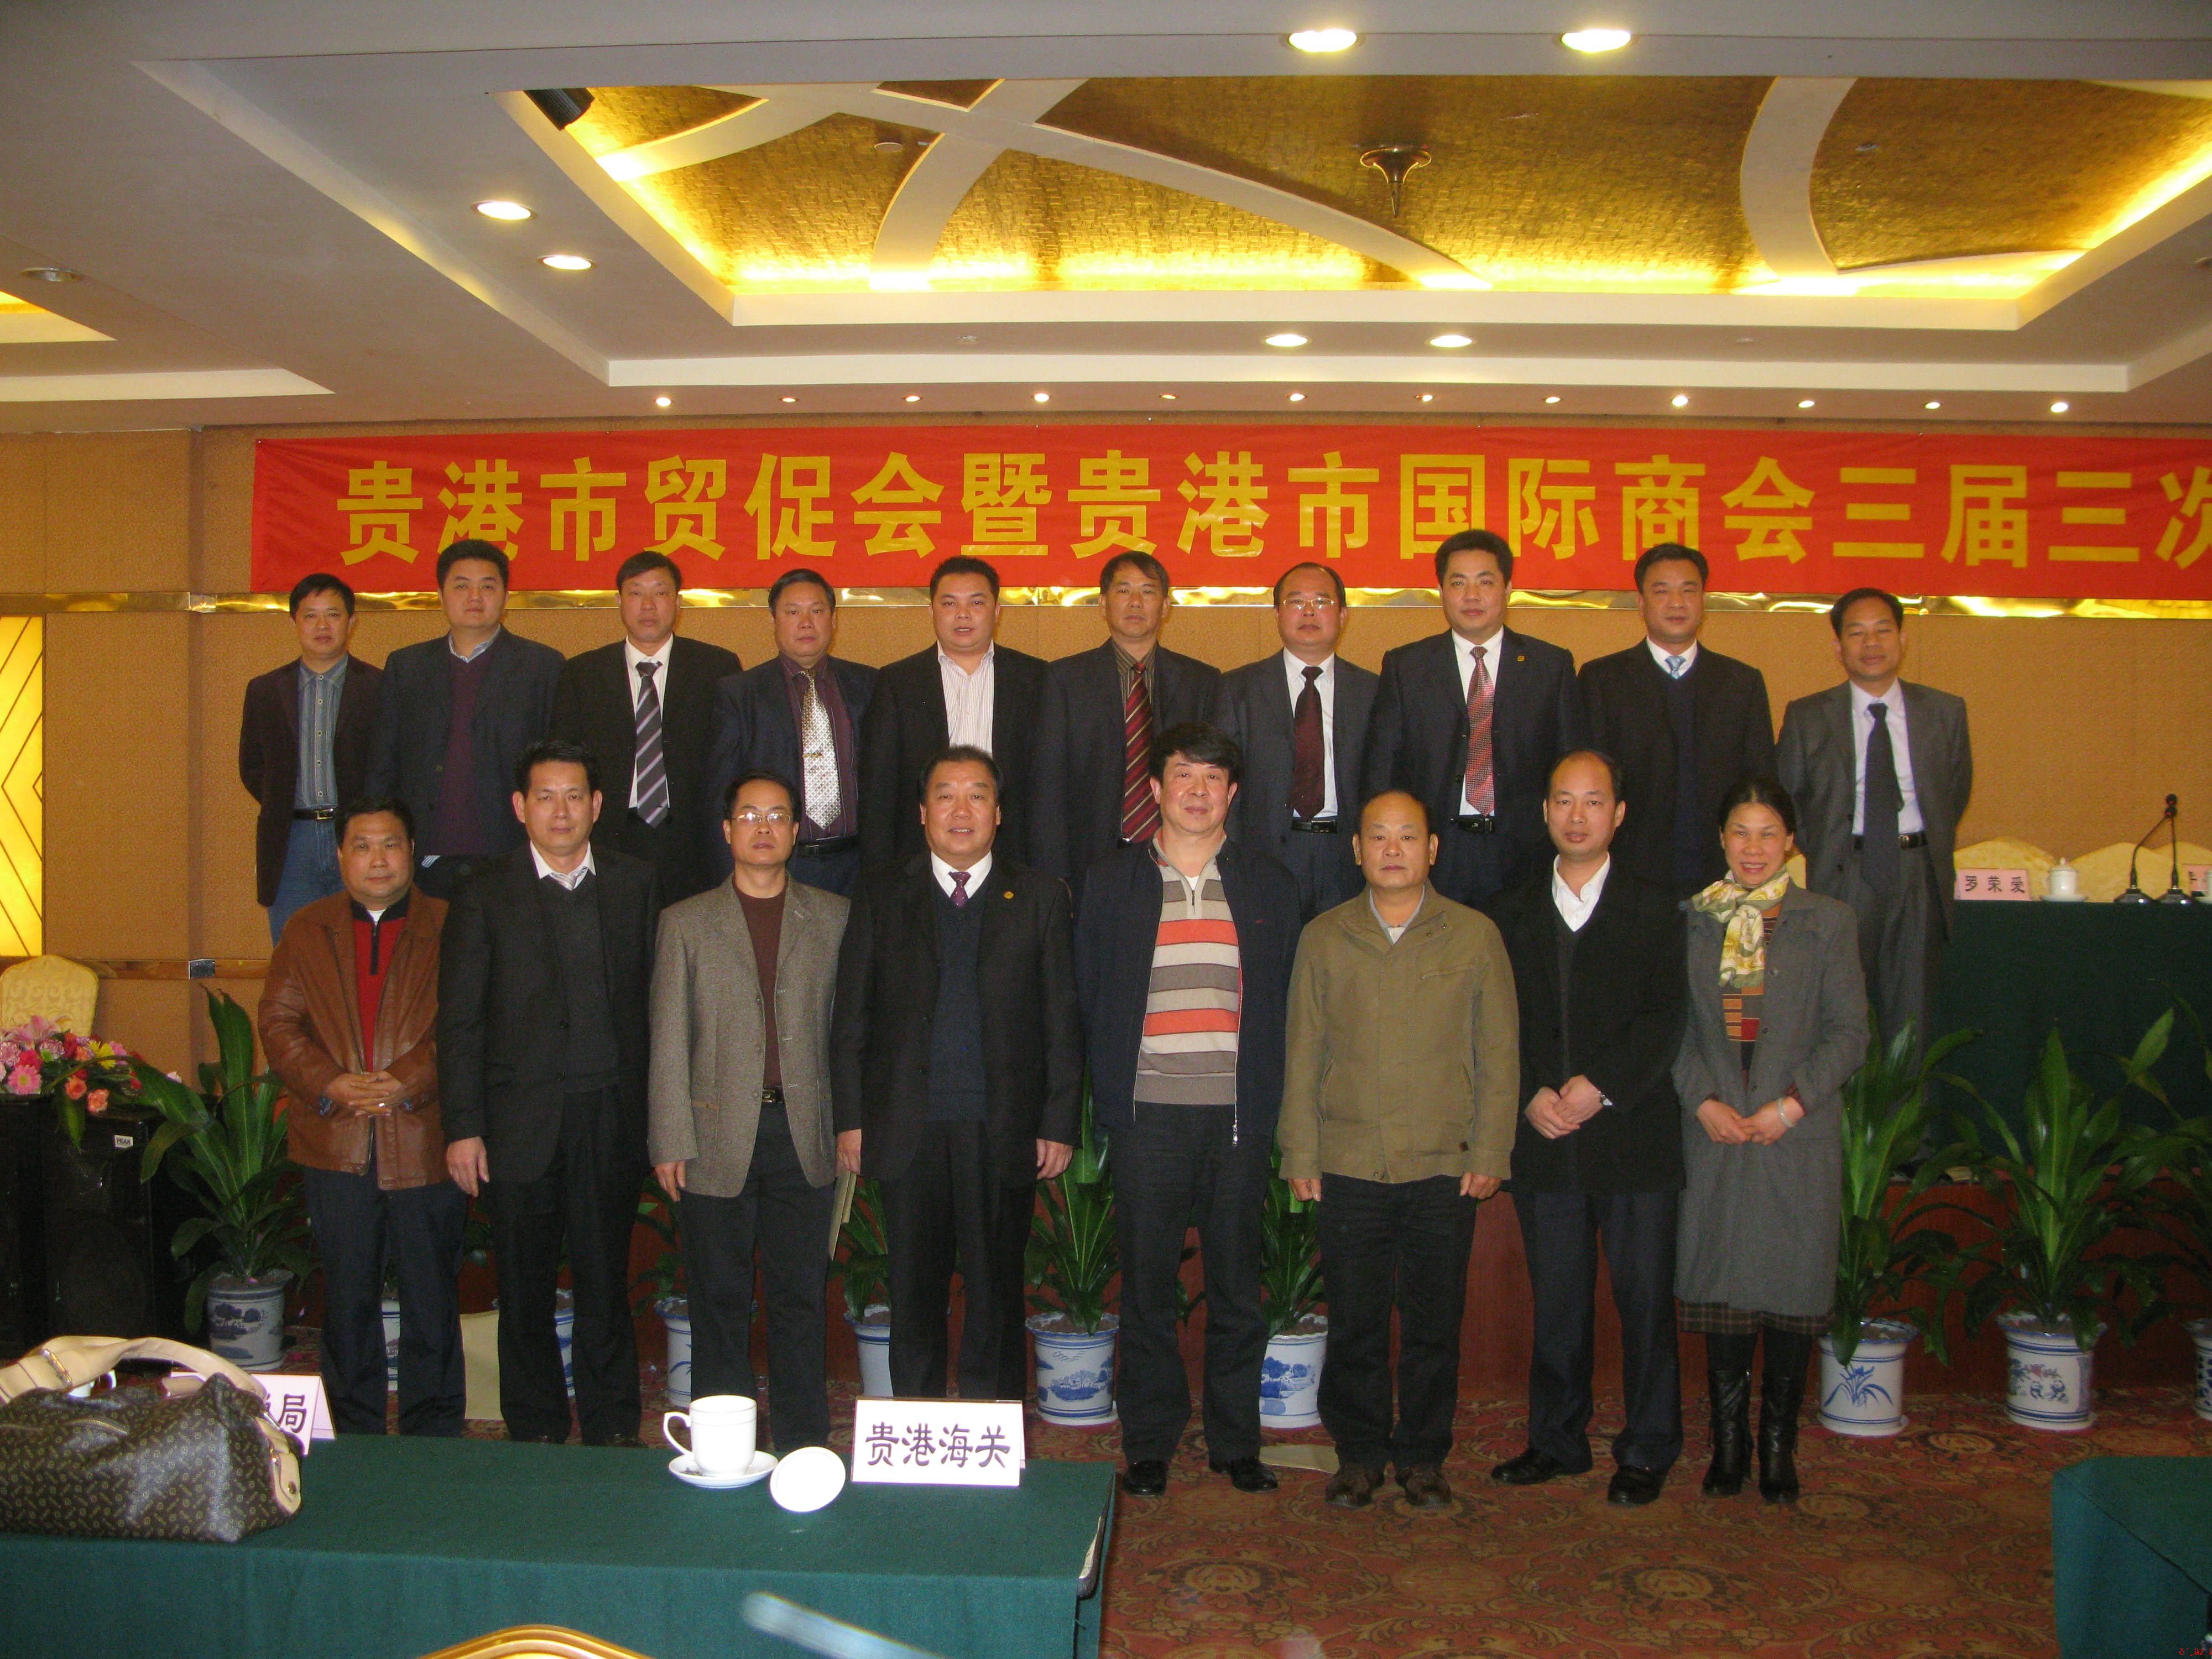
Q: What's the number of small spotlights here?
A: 12